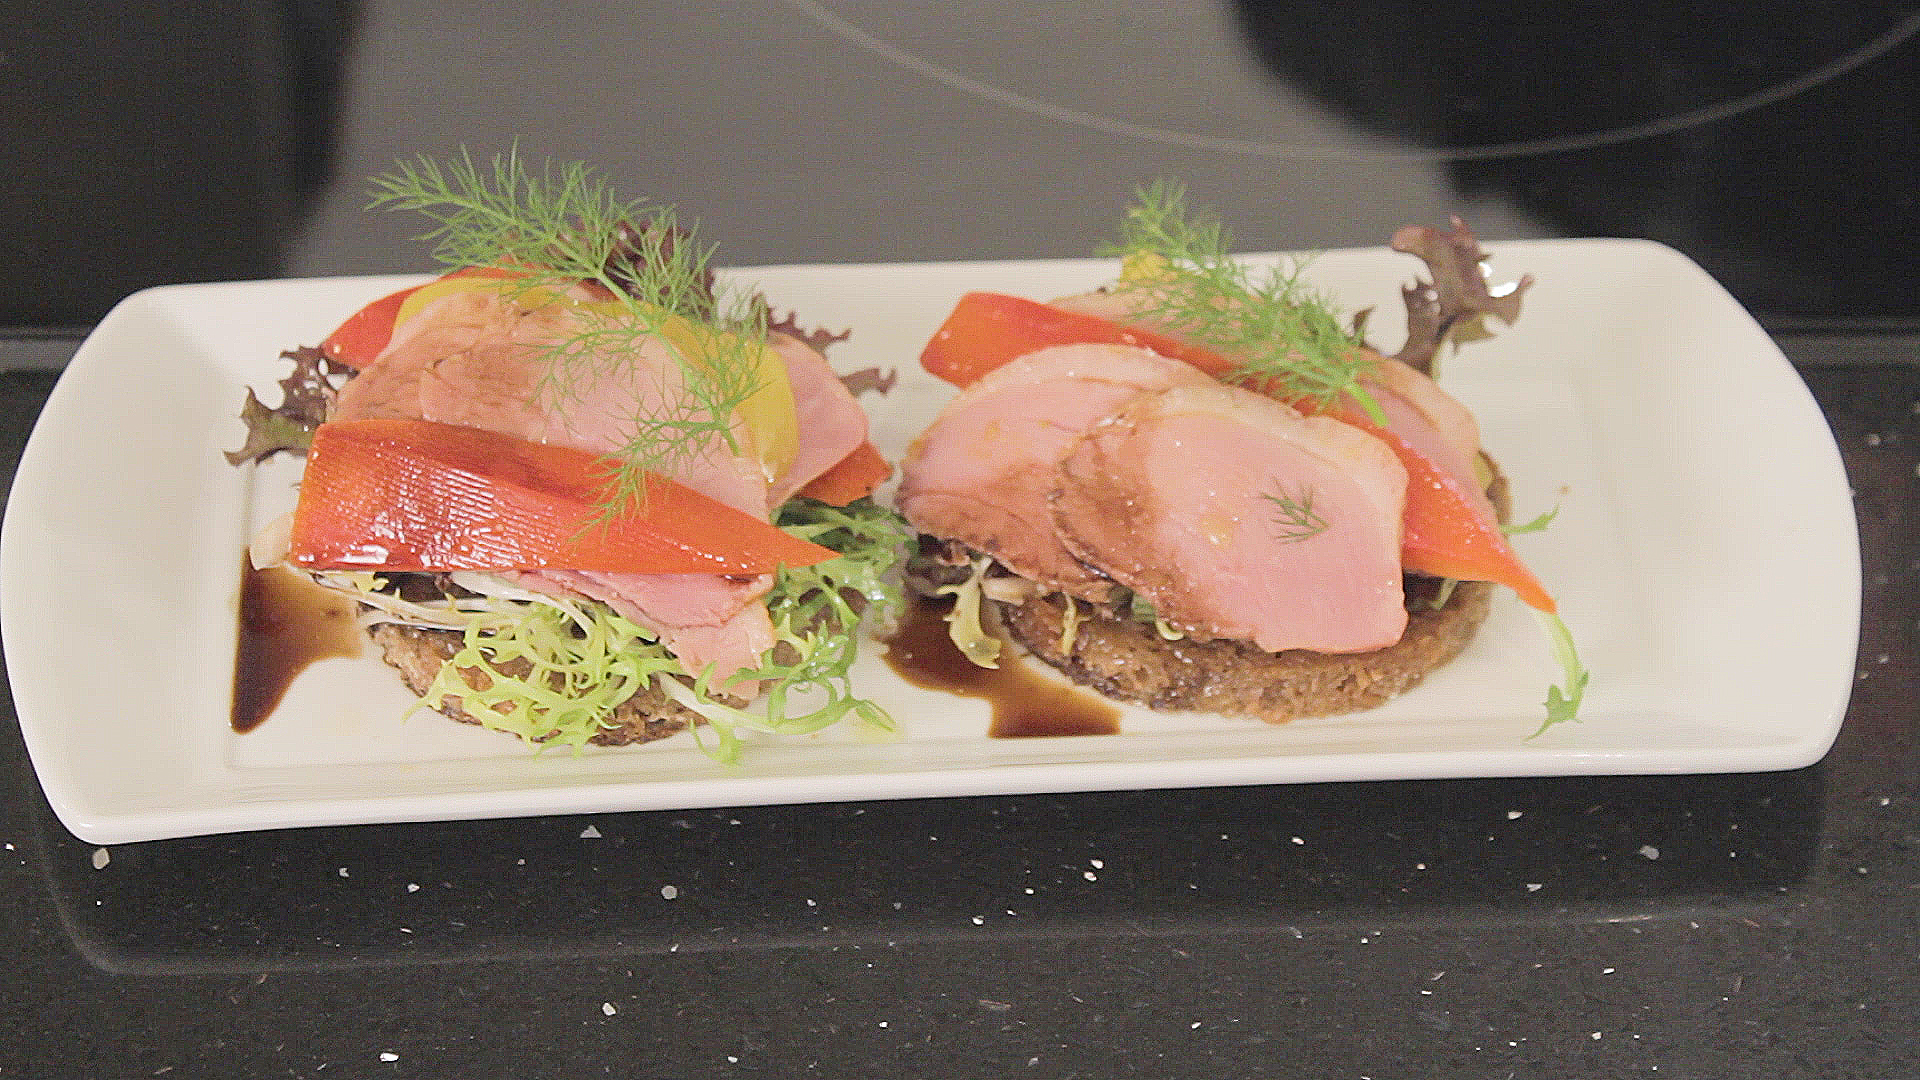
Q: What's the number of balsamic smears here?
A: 2